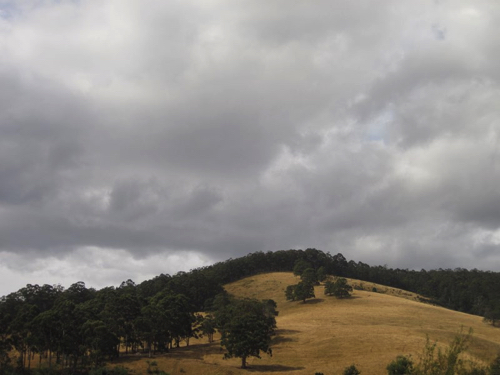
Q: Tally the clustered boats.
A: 0